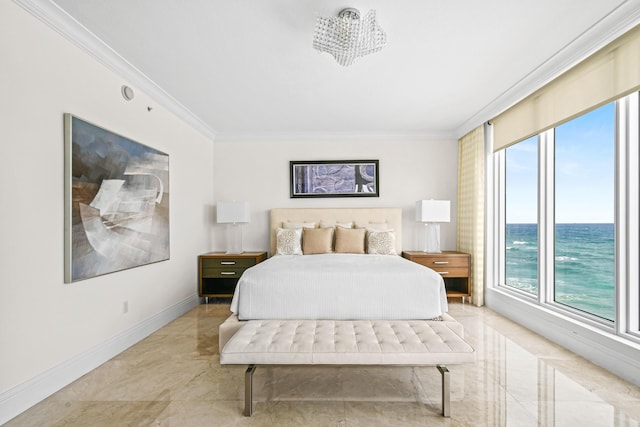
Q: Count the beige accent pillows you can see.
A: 2